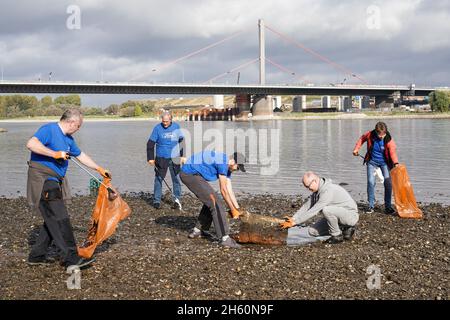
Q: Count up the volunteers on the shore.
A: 5